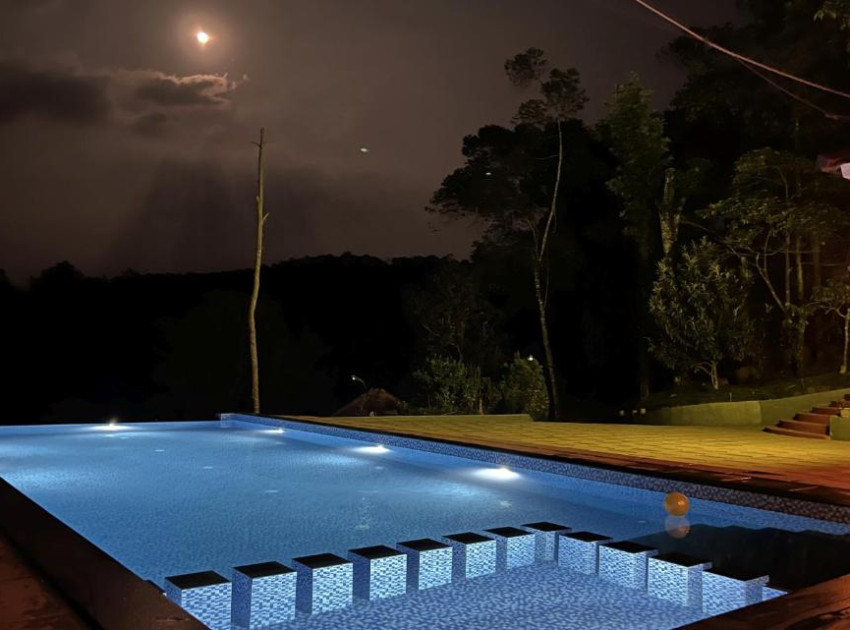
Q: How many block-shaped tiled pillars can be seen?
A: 12